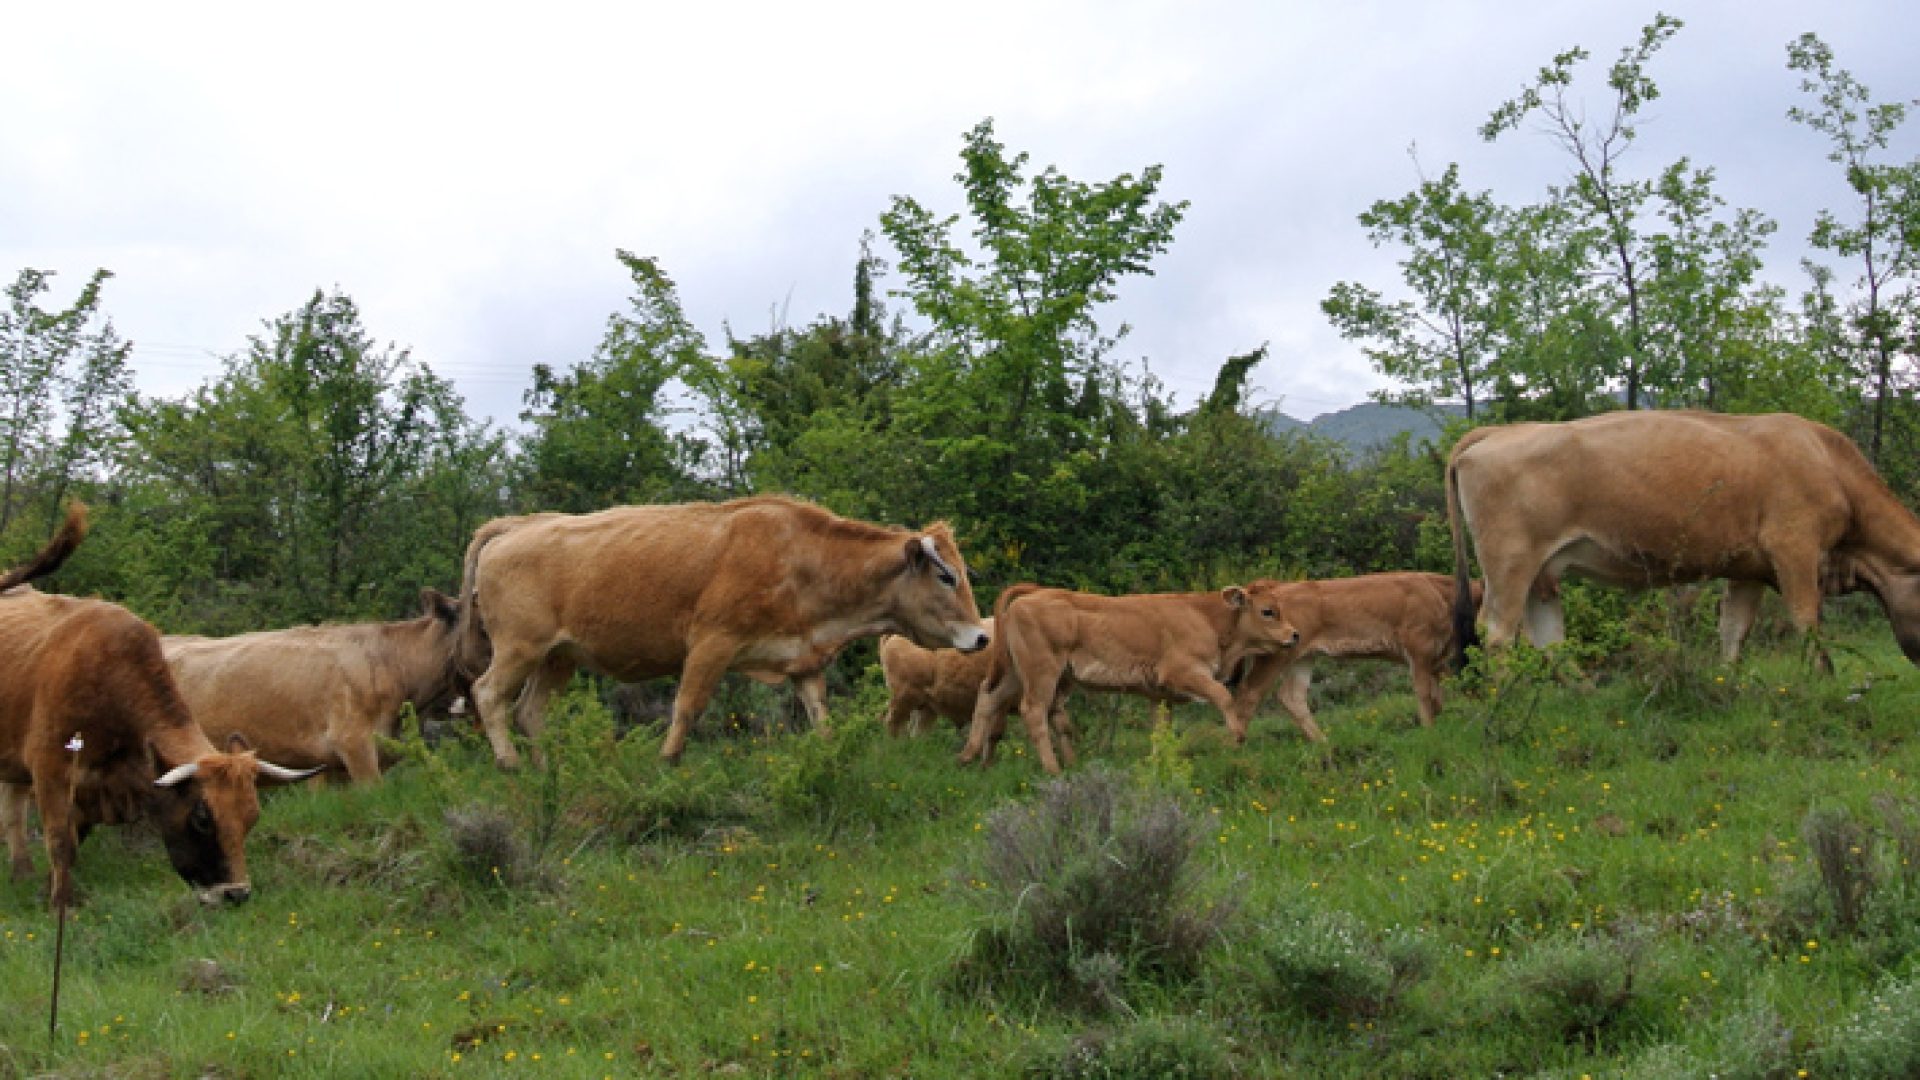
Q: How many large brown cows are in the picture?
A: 4